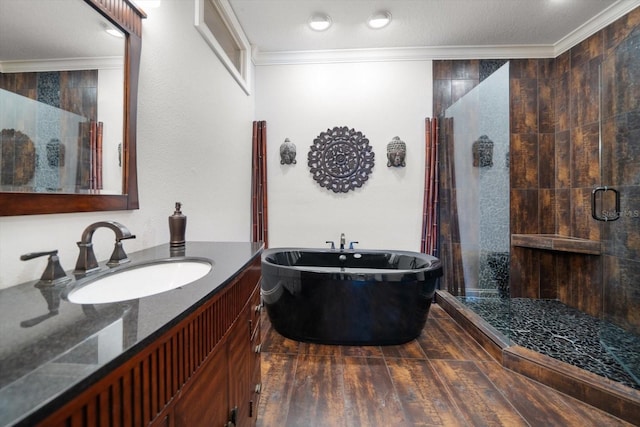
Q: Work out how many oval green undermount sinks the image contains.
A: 0